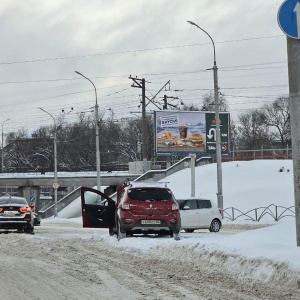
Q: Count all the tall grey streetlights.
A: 4